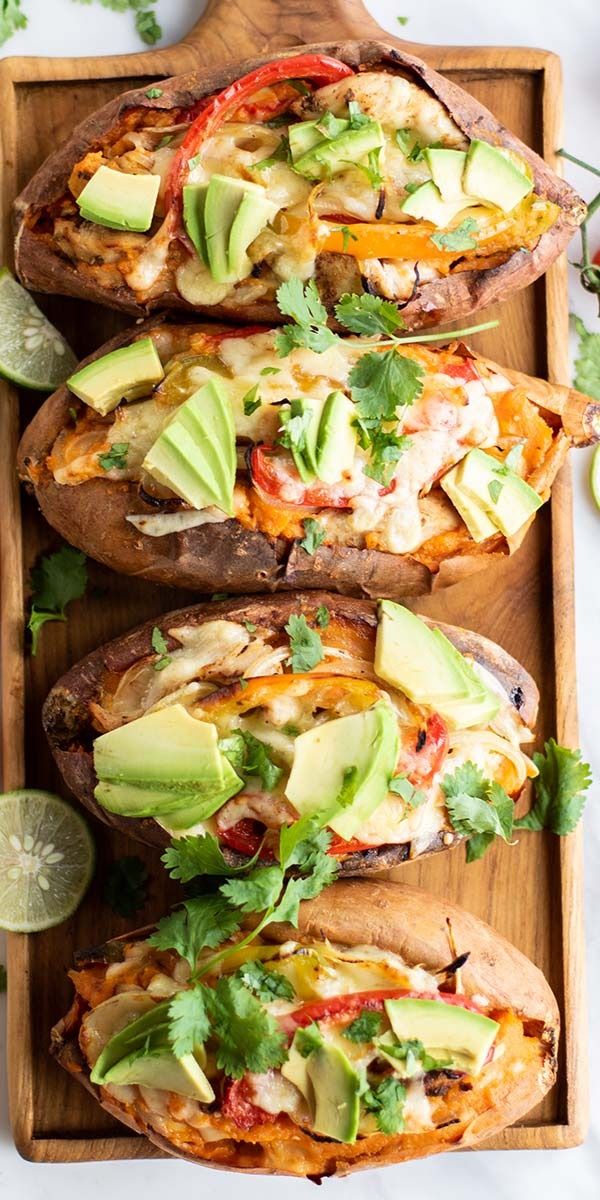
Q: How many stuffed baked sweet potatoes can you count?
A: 4